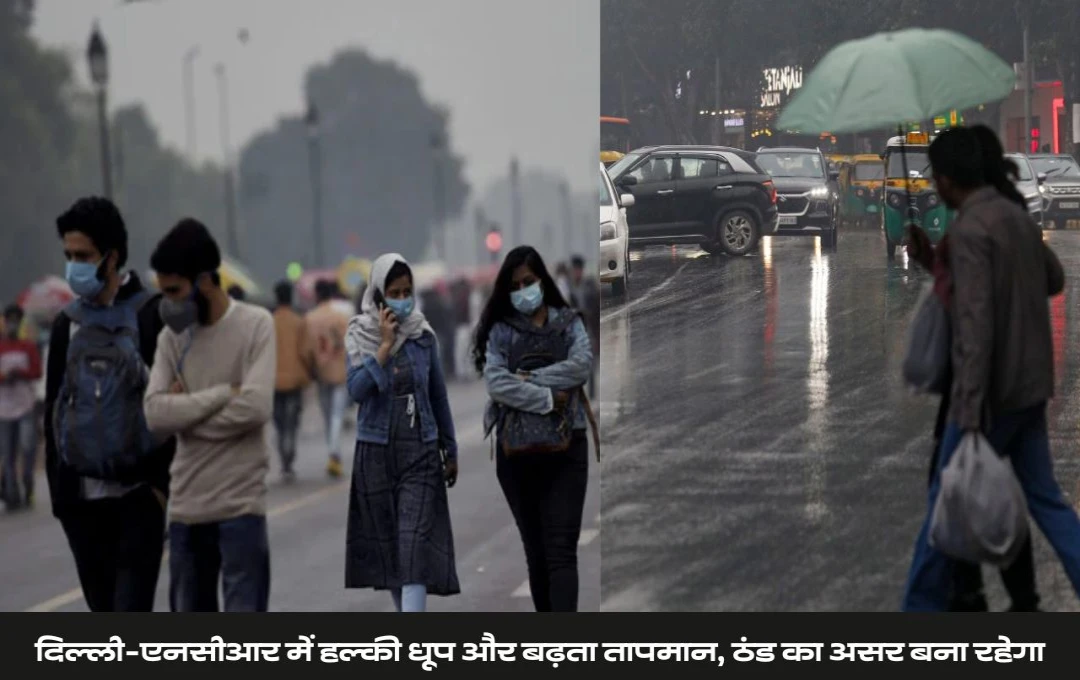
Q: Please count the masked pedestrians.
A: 4